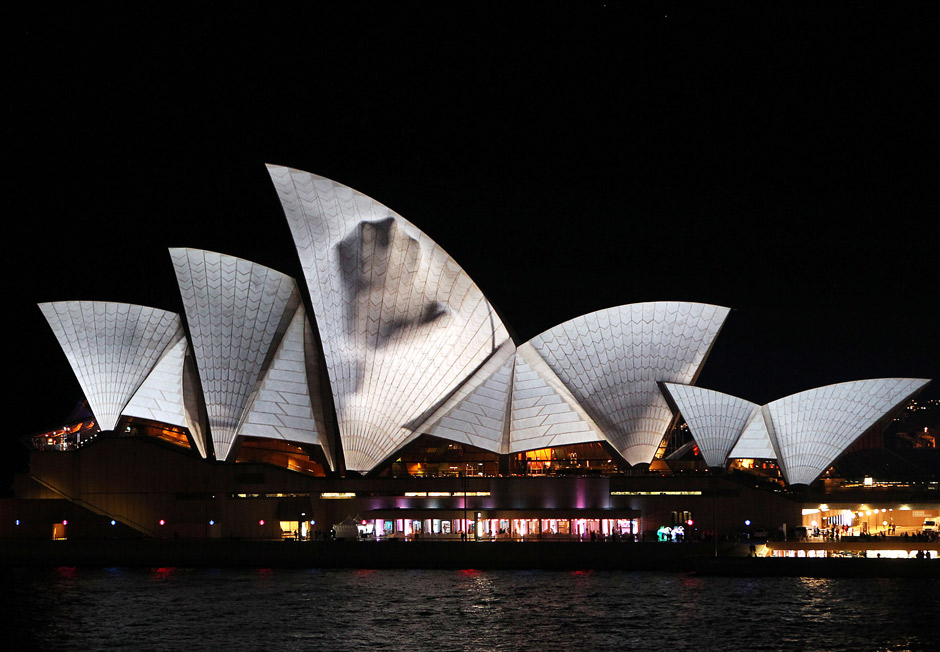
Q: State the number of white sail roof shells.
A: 6